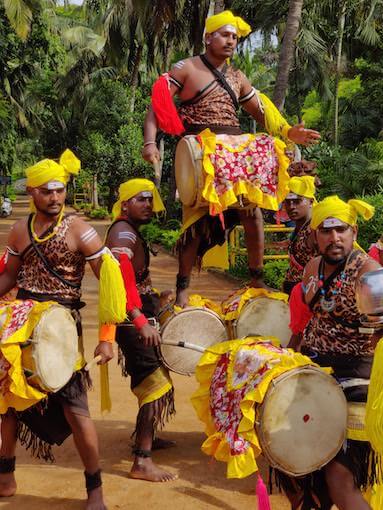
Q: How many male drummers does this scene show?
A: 5